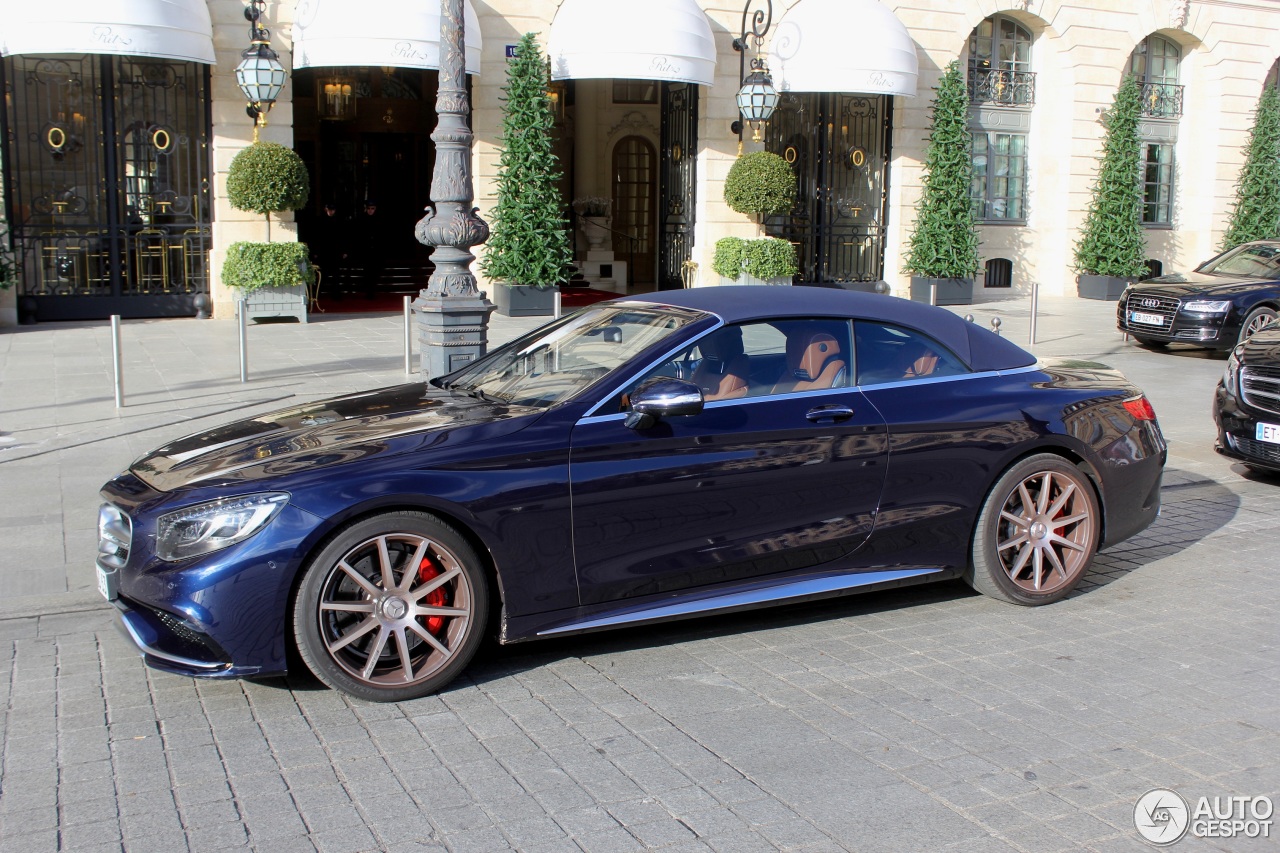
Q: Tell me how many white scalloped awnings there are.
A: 4